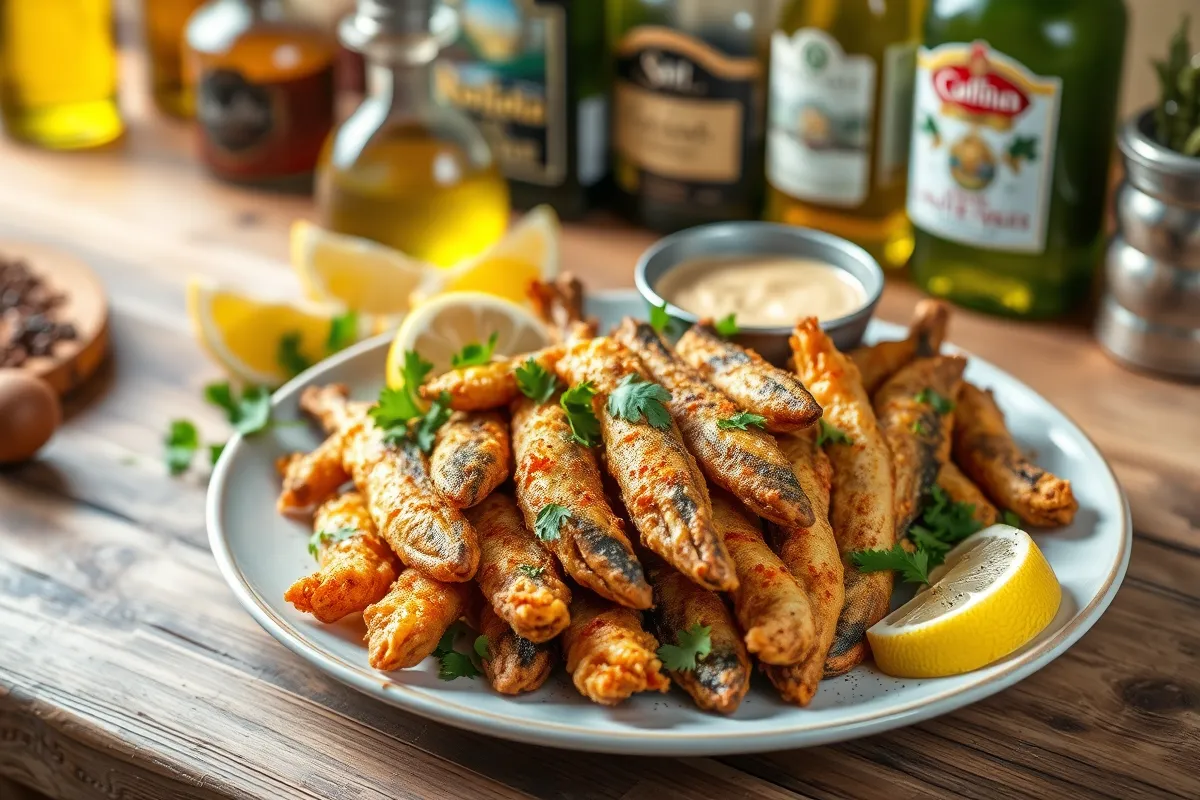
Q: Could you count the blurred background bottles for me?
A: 8